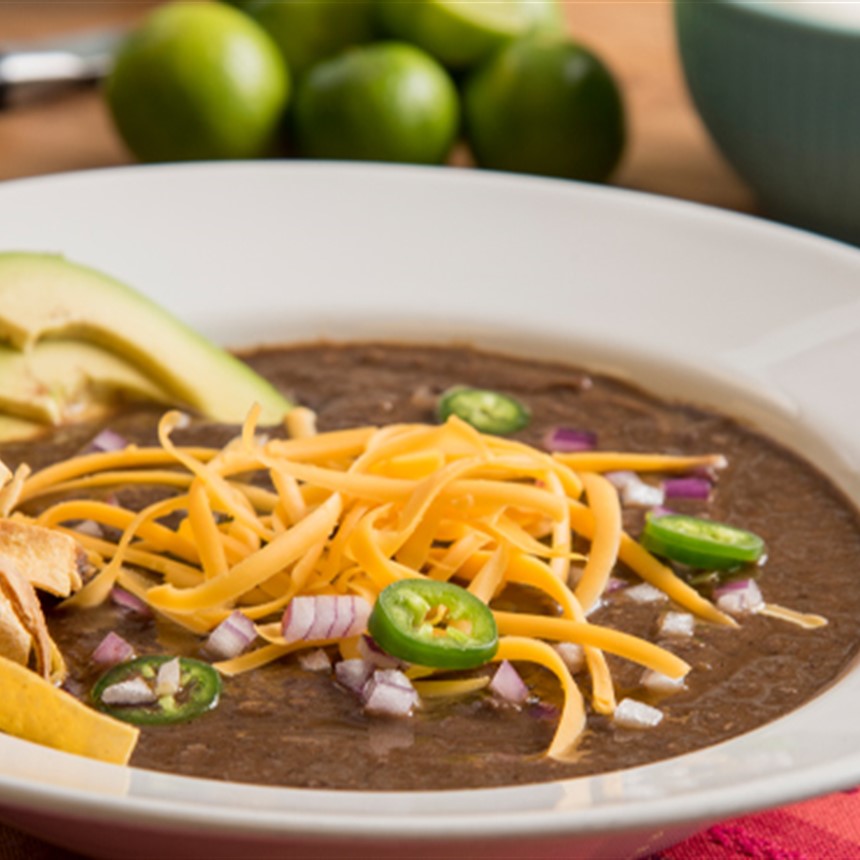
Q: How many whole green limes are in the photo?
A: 4